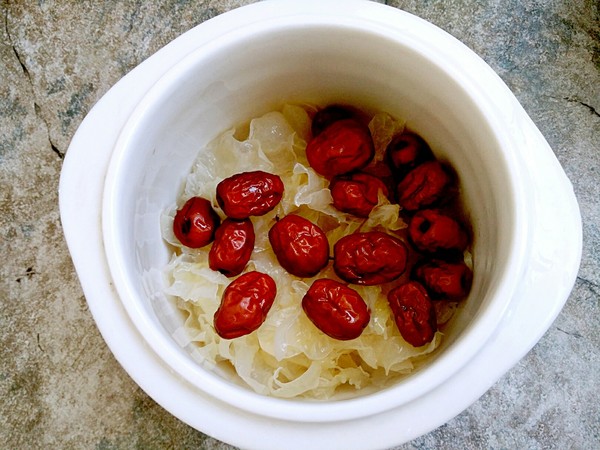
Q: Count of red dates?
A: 15